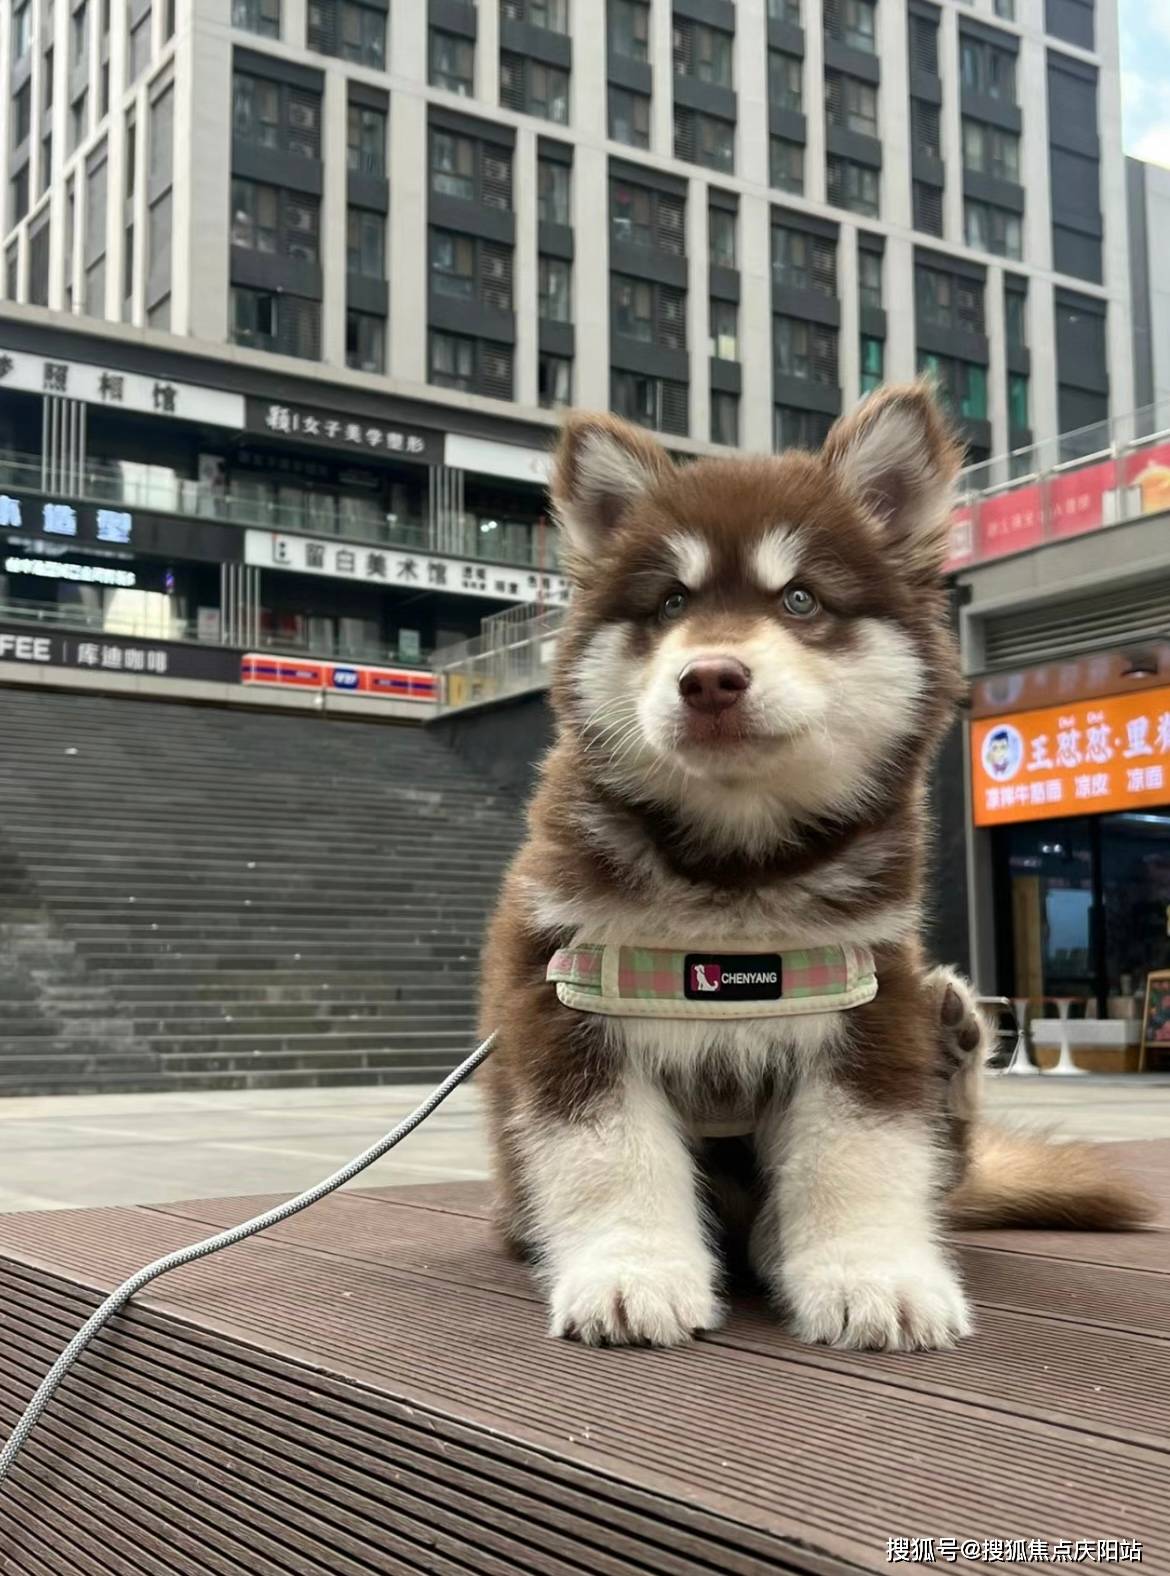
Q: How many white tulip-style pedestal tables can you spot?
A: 2